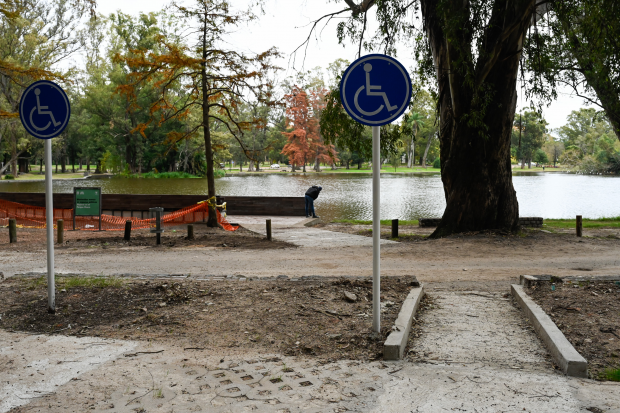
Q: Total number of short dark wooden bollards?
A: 7